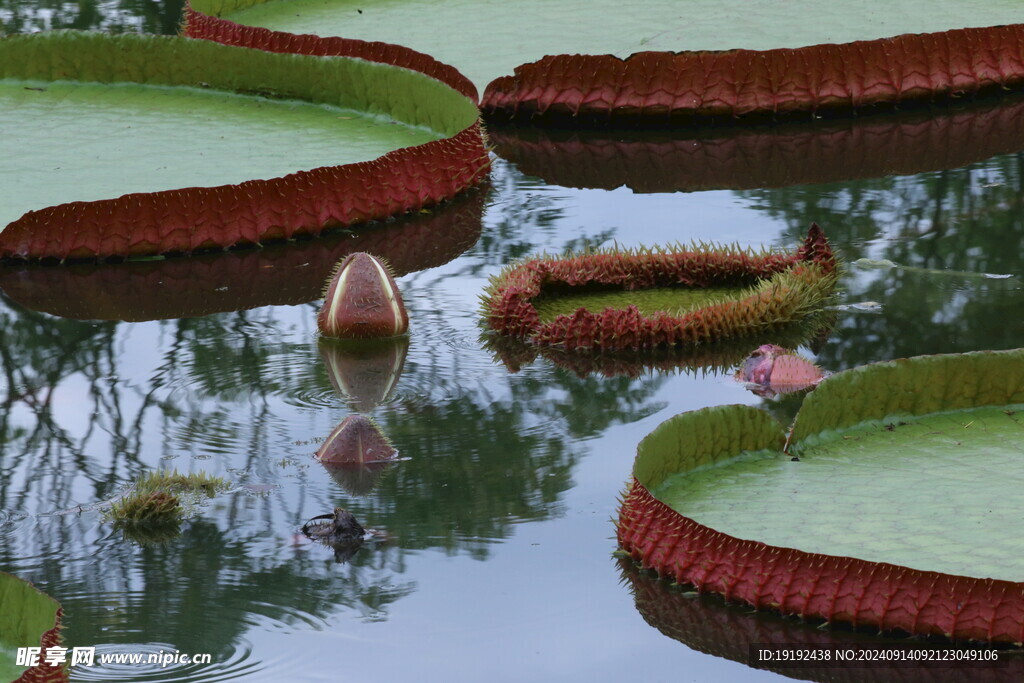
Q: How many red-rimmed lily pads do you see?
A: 5